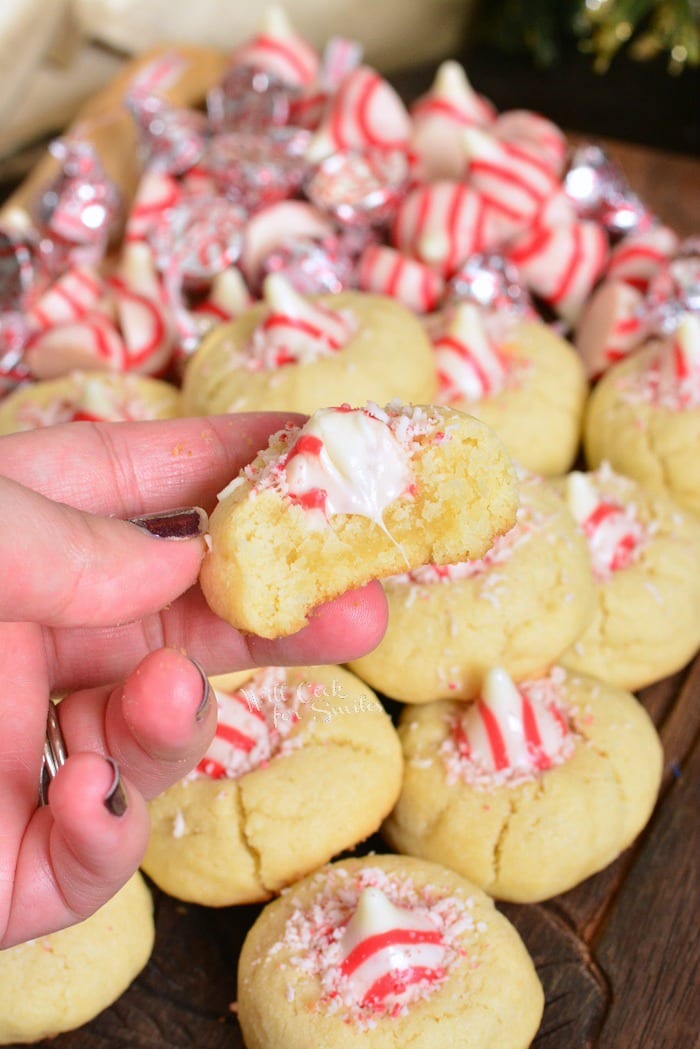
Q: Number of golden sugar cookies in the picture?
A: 11